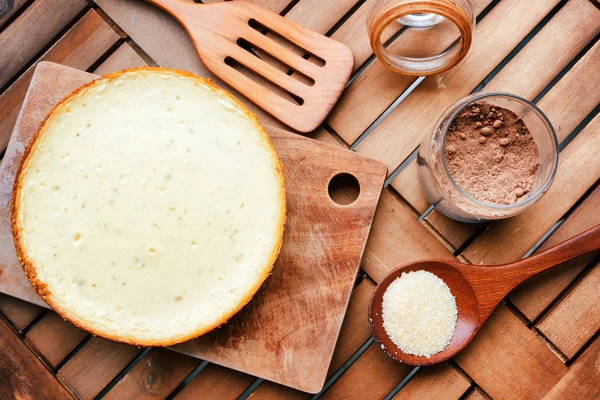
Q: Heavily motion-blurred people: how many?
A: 0